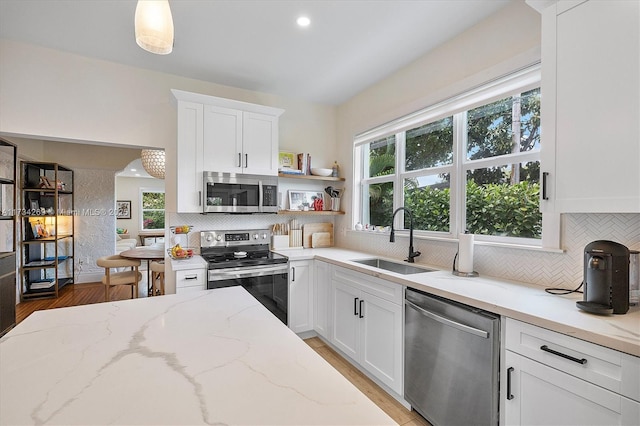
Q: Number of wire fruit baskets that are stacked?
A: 2